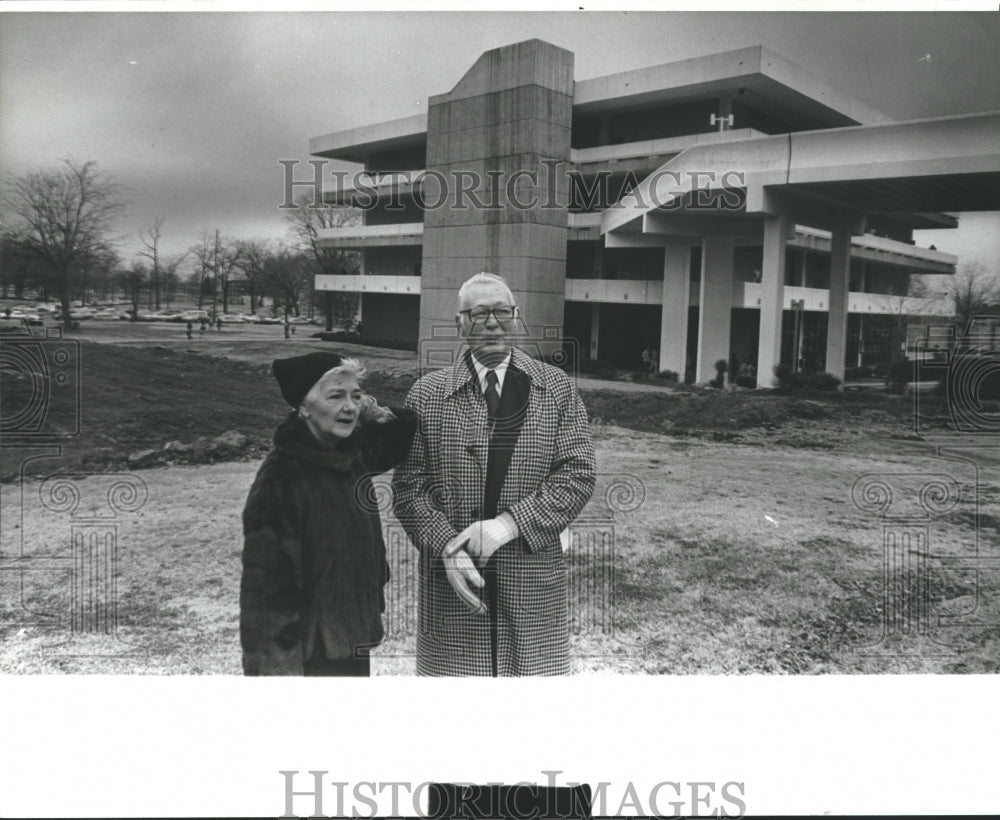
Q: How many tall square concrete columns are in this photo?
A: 4